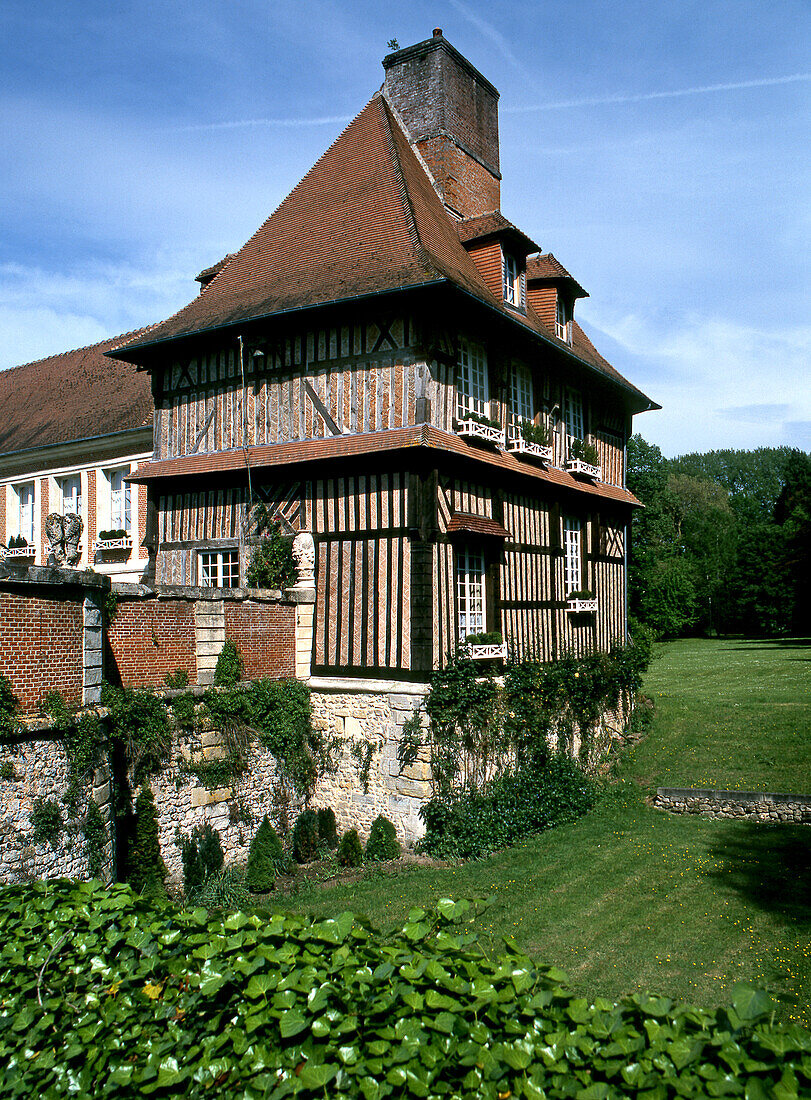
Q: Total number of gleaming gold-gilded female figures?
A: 0